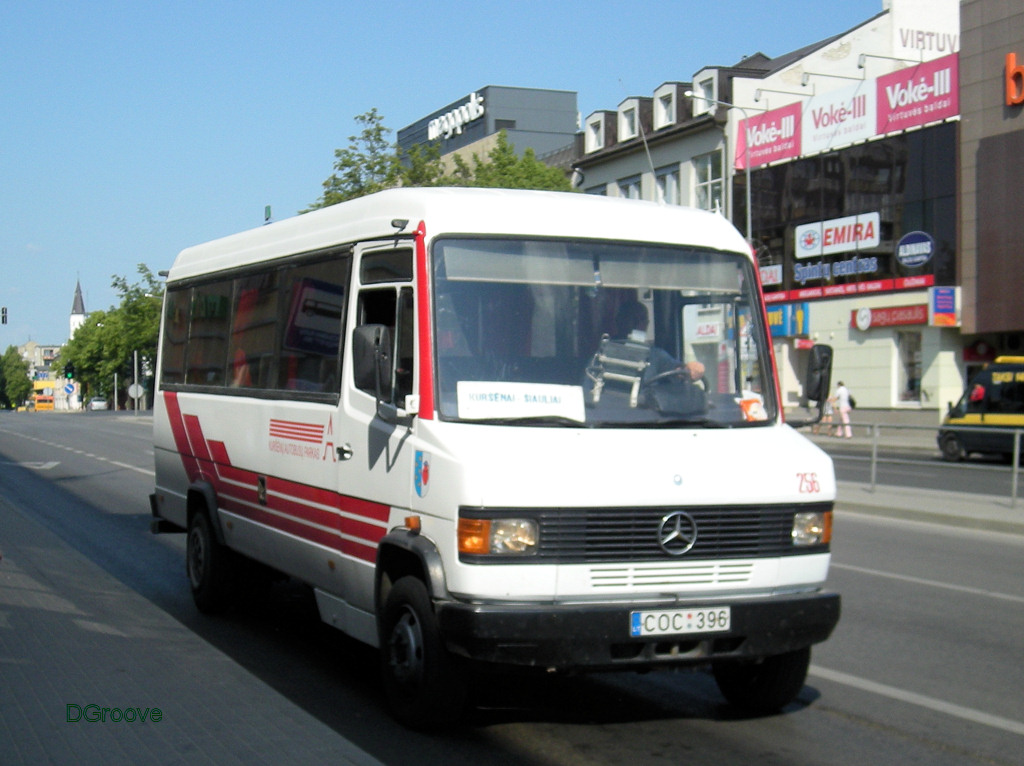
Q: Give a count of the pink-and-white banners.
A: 3